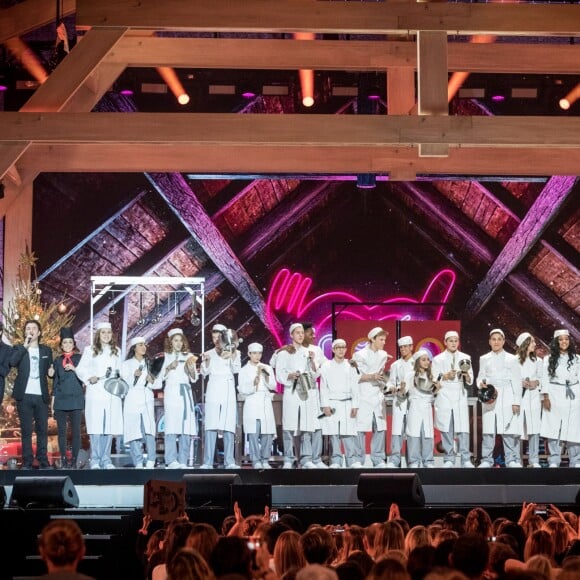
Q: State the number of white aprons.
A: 15